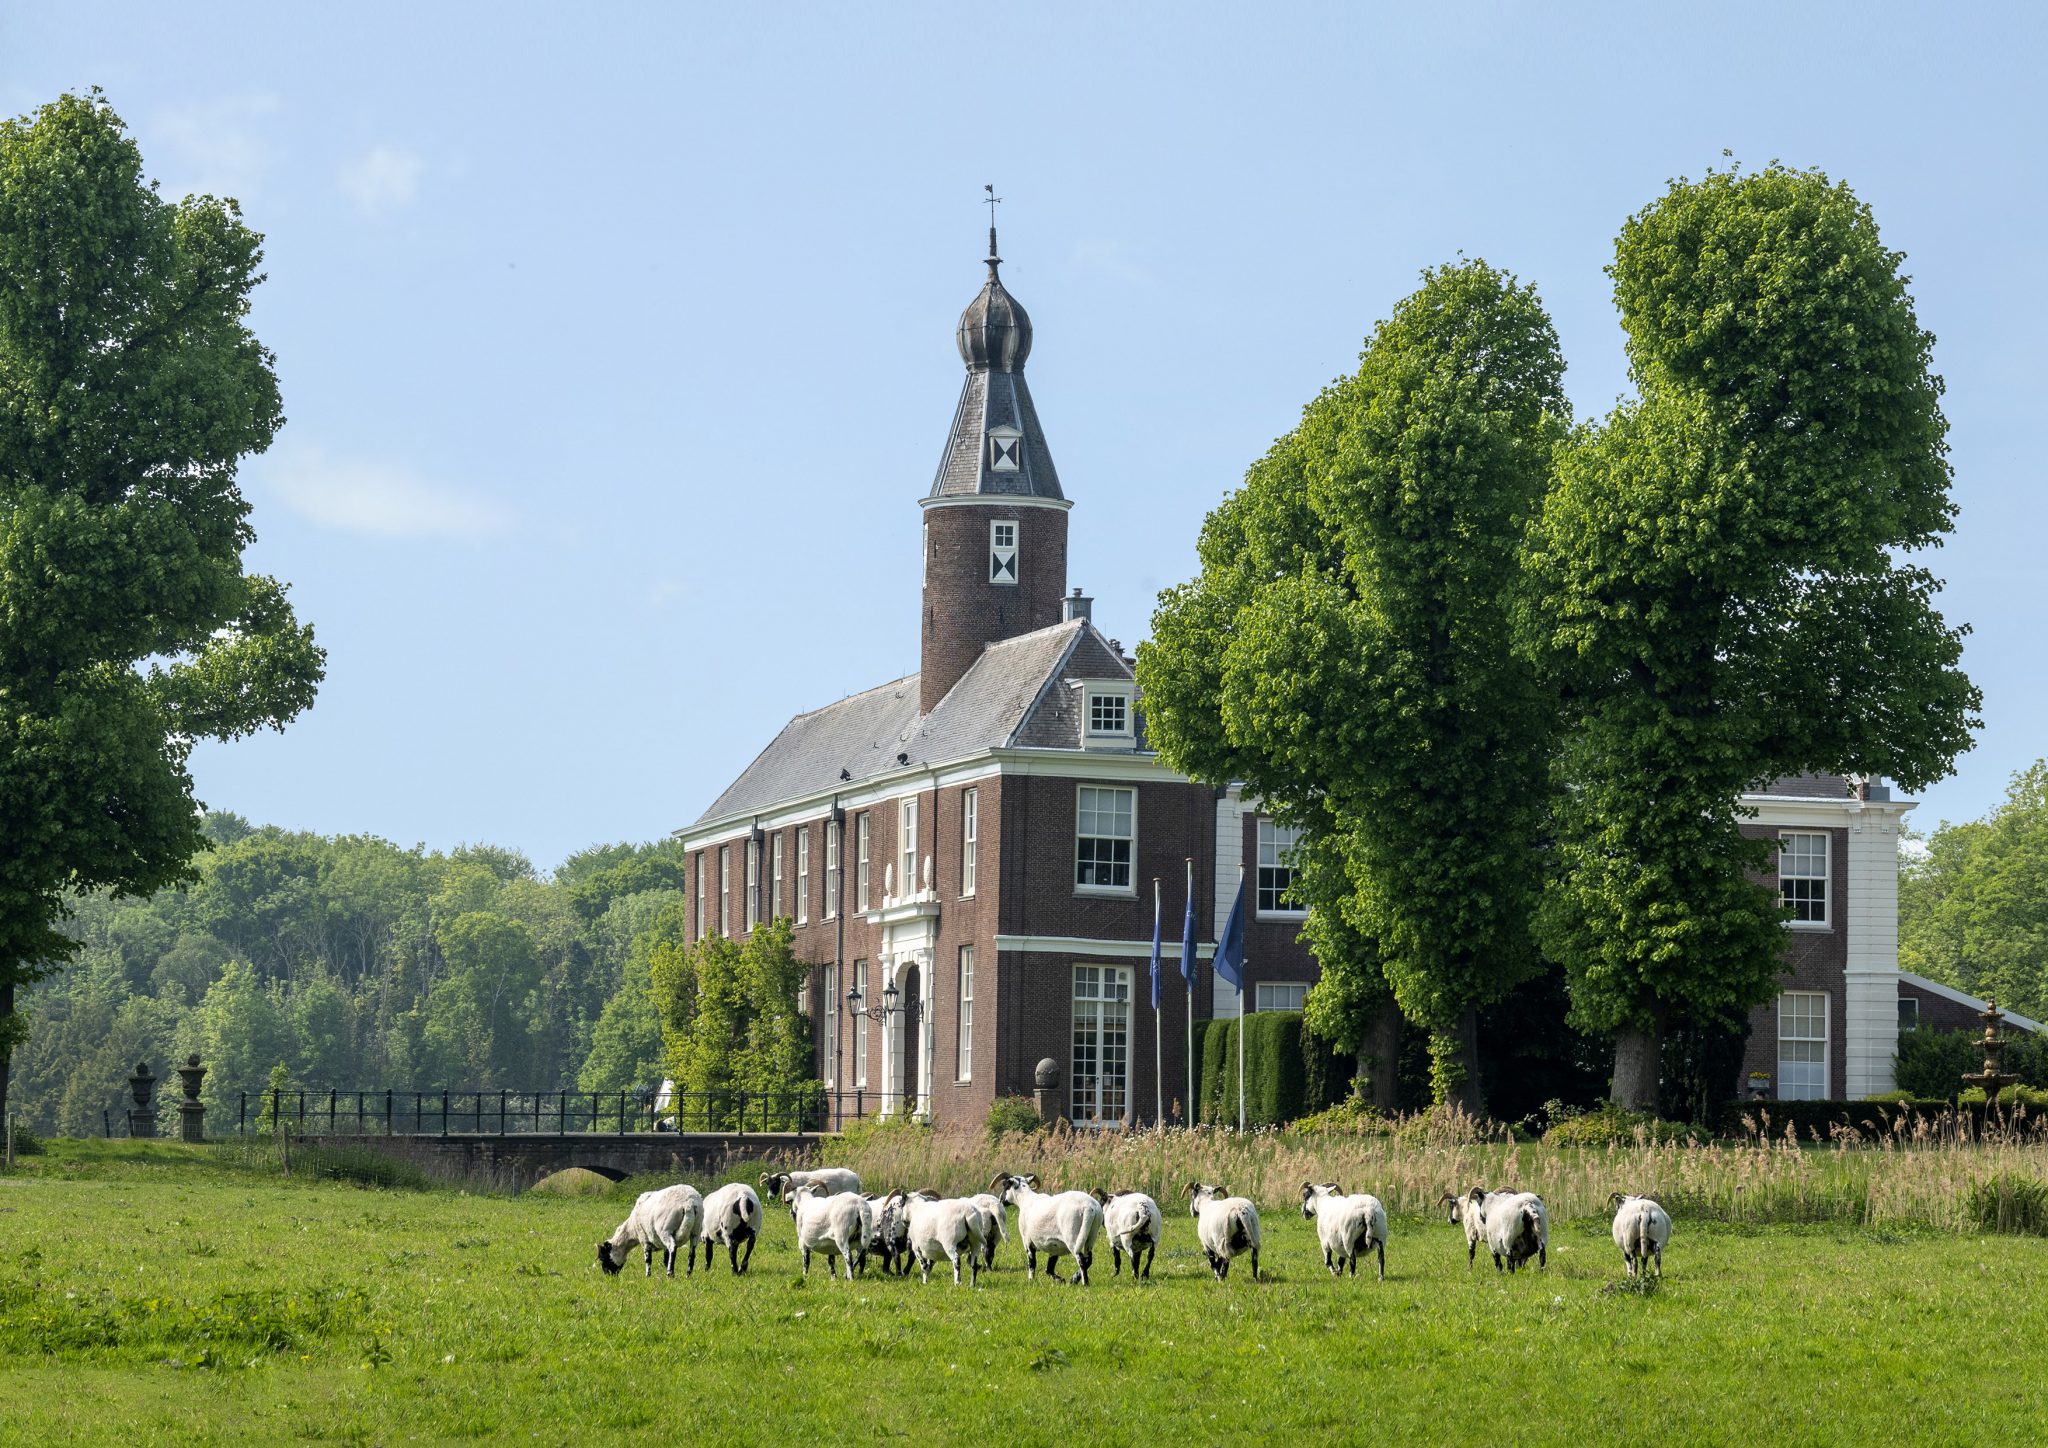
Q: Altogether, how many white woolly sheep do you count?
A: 14